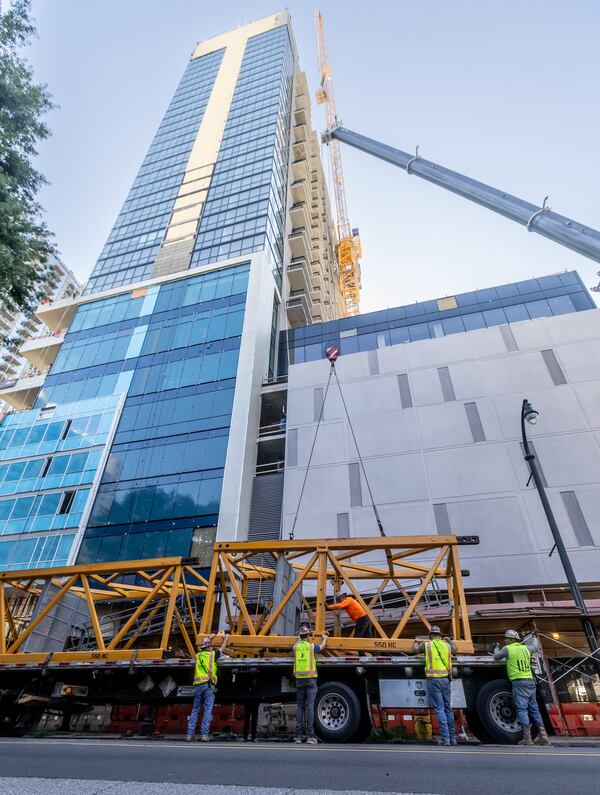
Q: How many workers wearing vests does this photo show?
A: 4